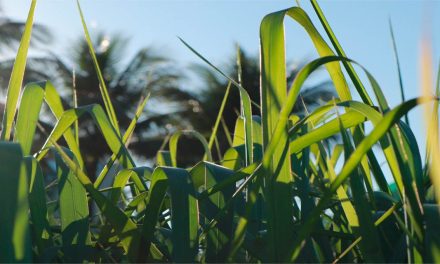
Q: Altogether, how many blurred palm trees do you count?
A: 3